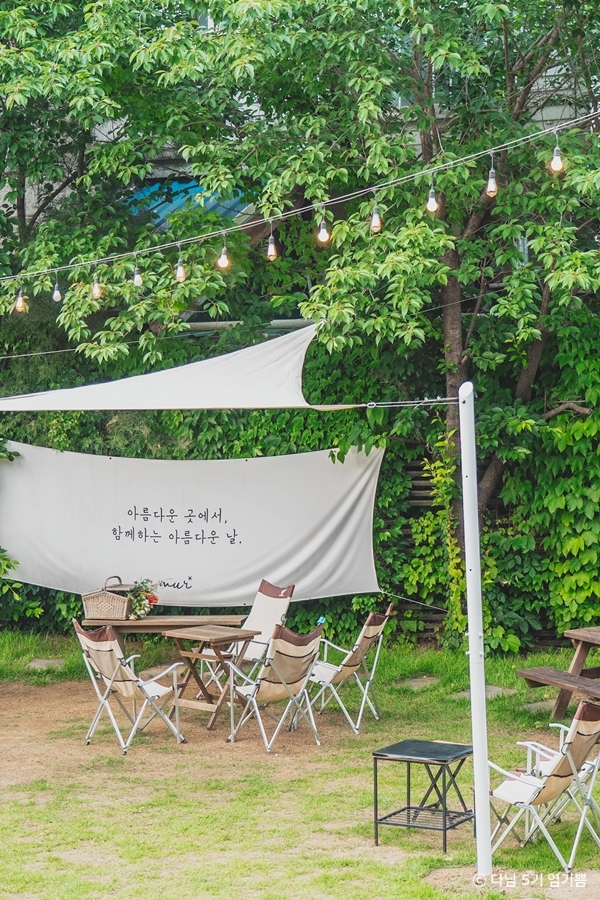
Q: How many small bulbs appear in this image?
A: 12